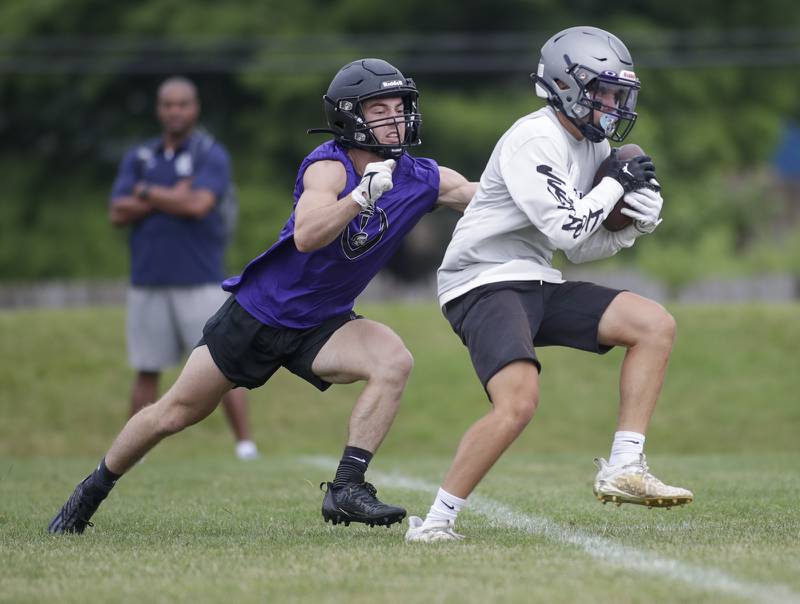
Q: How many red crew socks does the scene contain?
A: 0